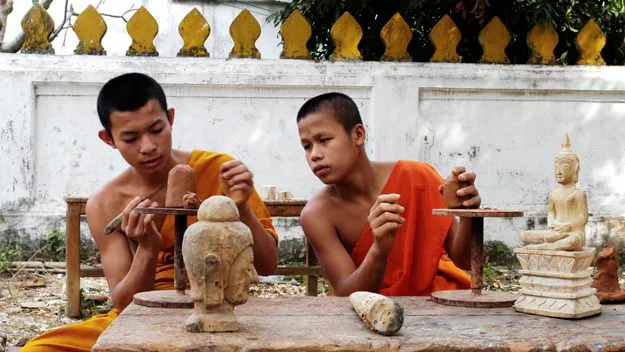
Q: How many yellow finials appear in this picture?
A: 12